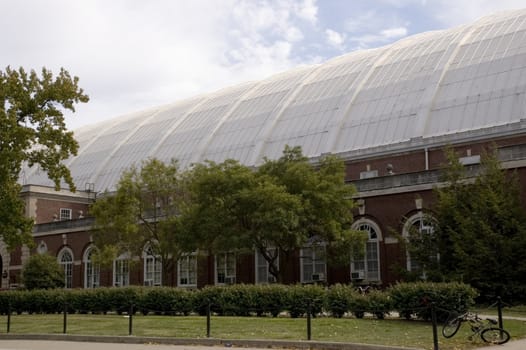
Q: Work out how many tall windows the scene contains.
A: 10